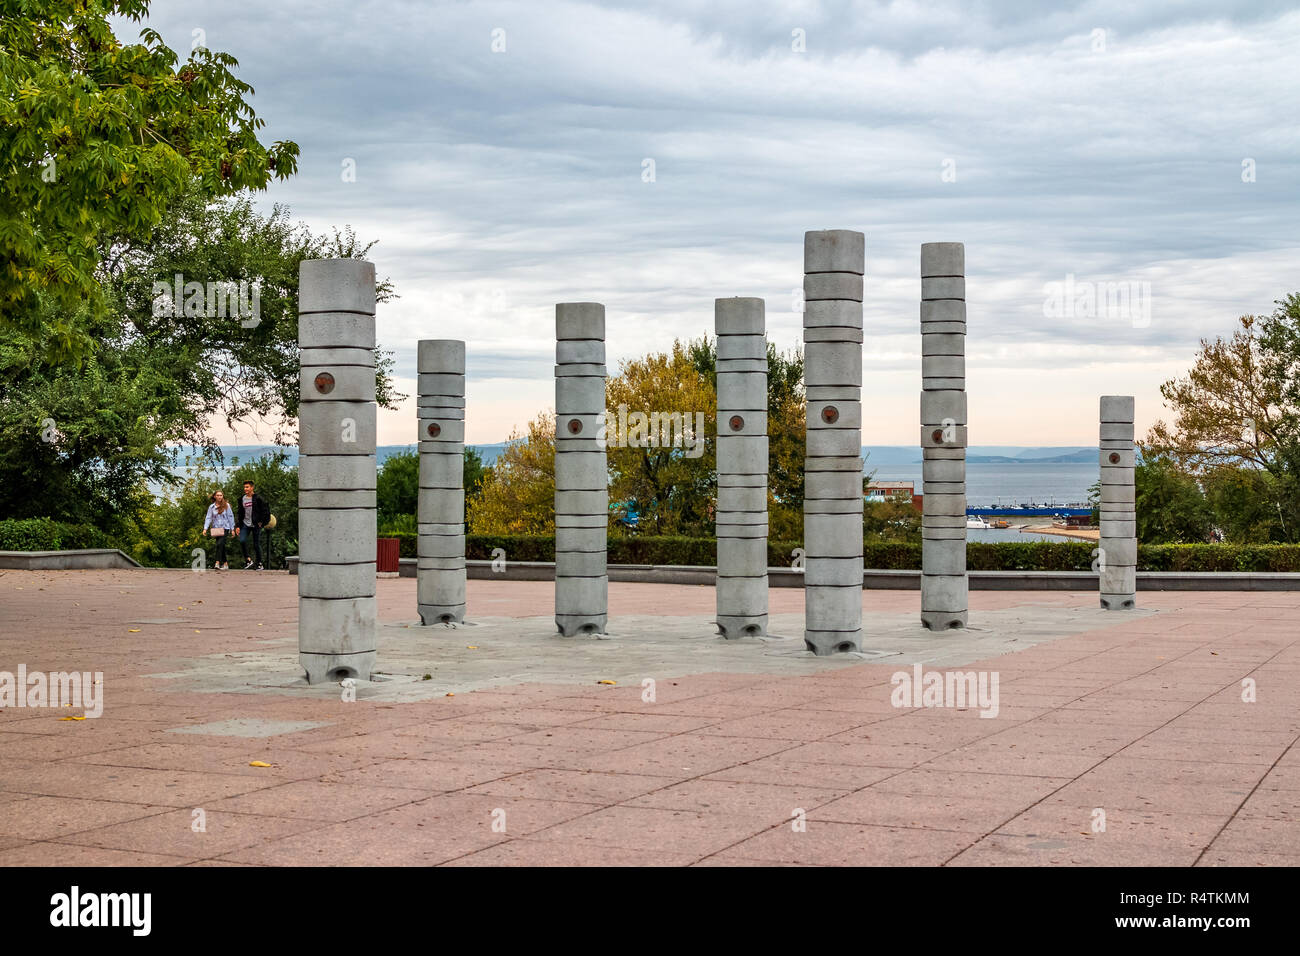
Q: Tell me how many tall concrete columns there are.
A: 7